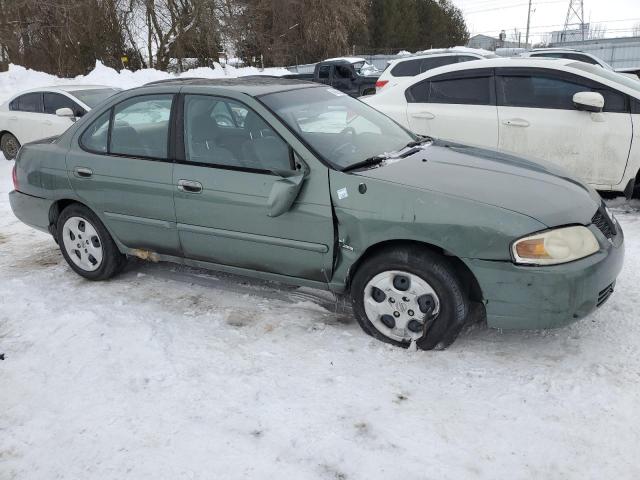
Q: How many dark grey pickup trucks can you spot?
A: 1